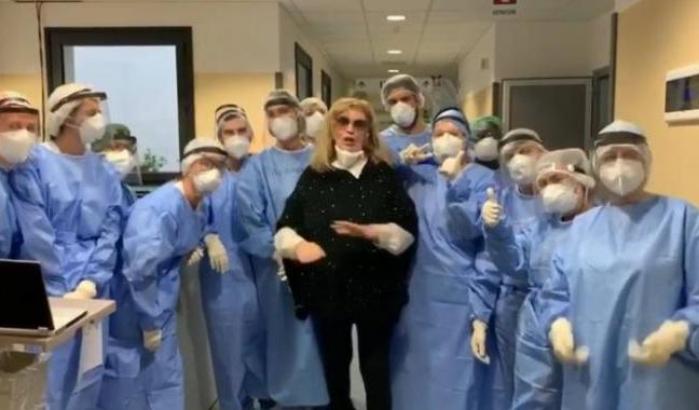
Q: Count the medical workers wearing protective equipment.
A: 13